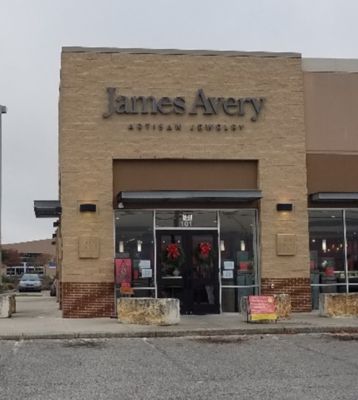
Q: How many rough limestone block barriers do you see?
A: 4